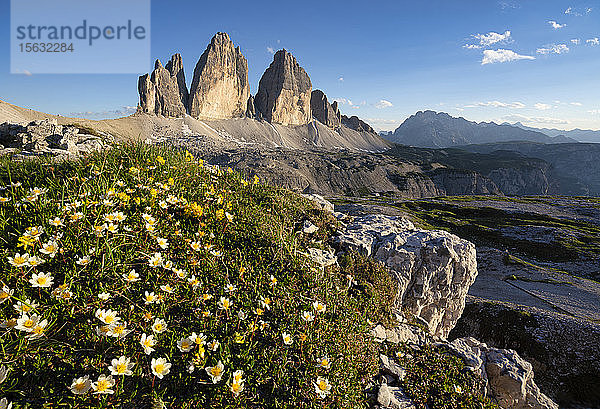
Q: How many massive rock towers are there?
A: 3